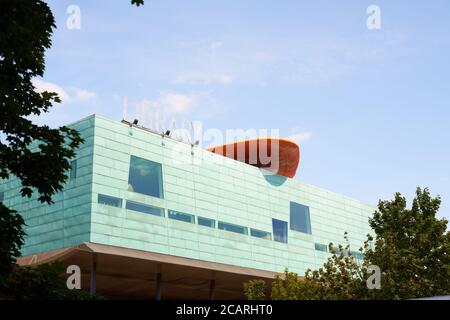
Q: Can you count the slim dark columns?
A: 3